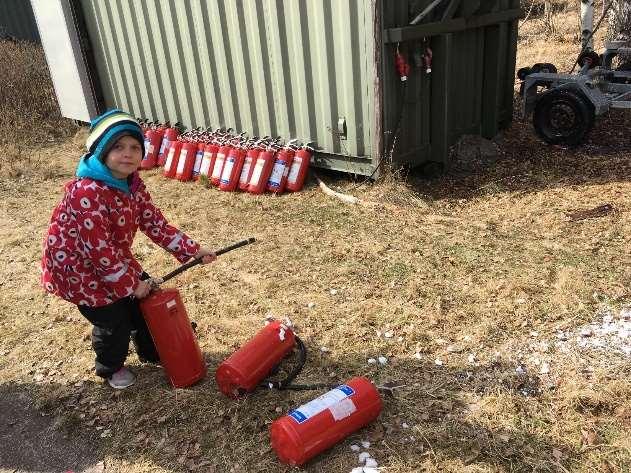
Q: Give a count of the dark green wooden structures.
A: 1